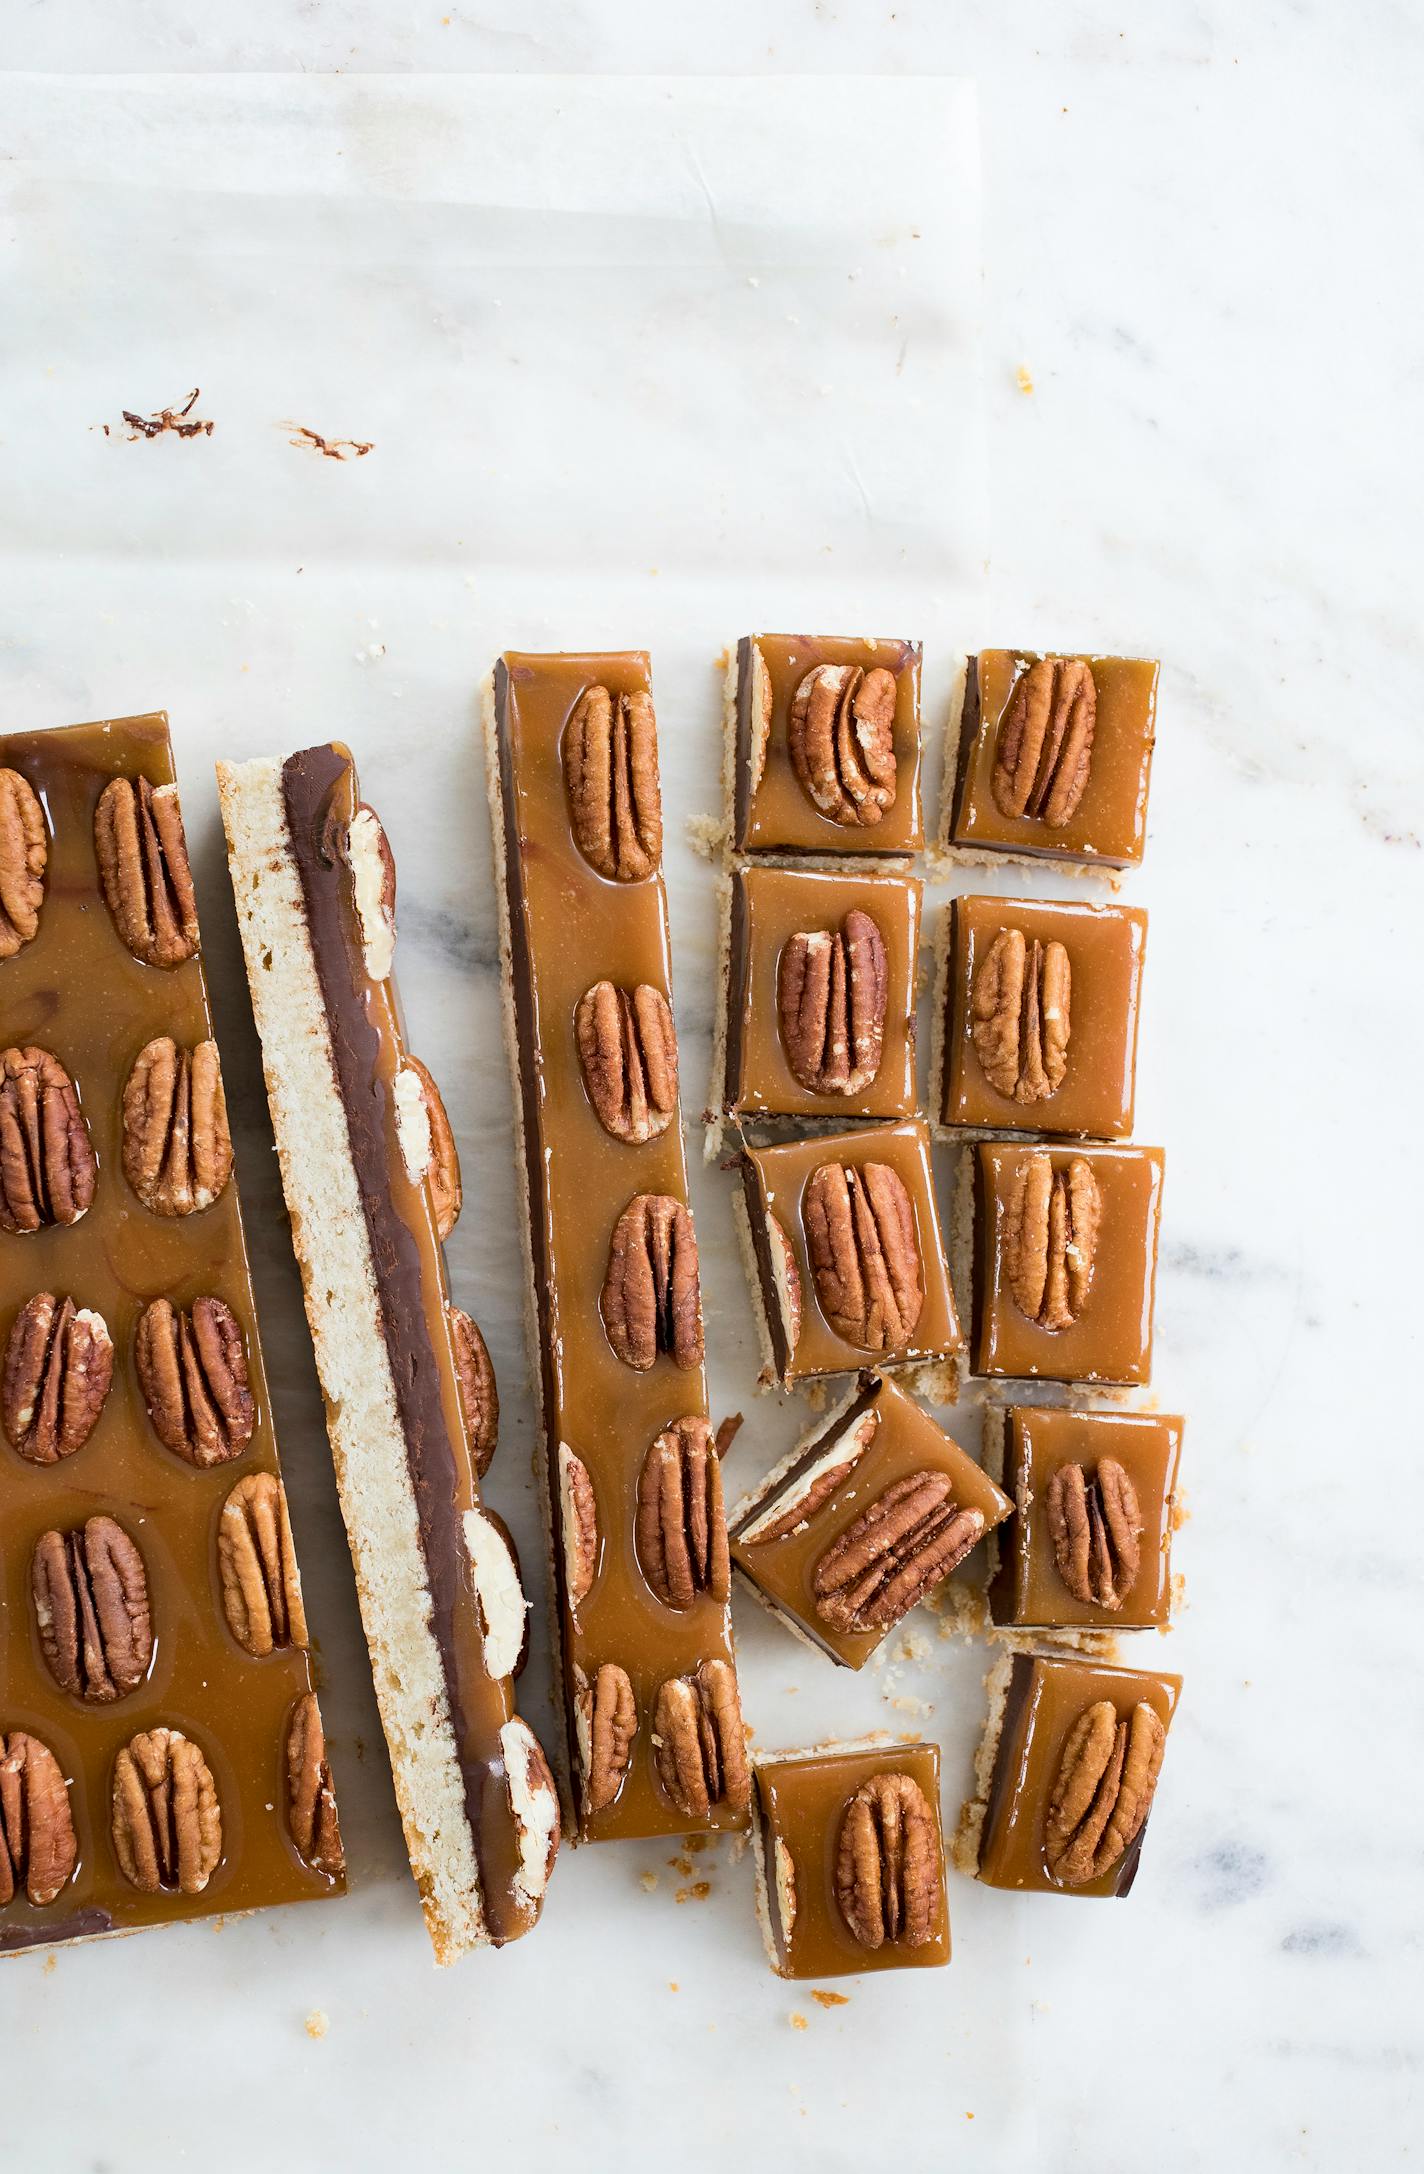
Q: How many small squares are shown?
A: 10